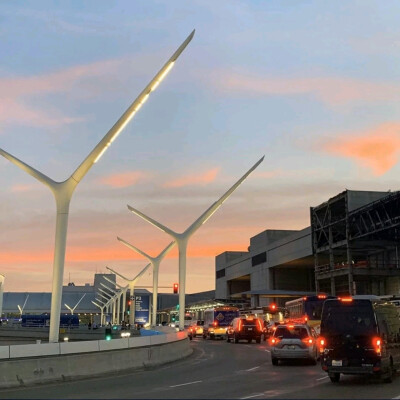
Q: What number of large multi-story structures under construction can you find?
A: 1